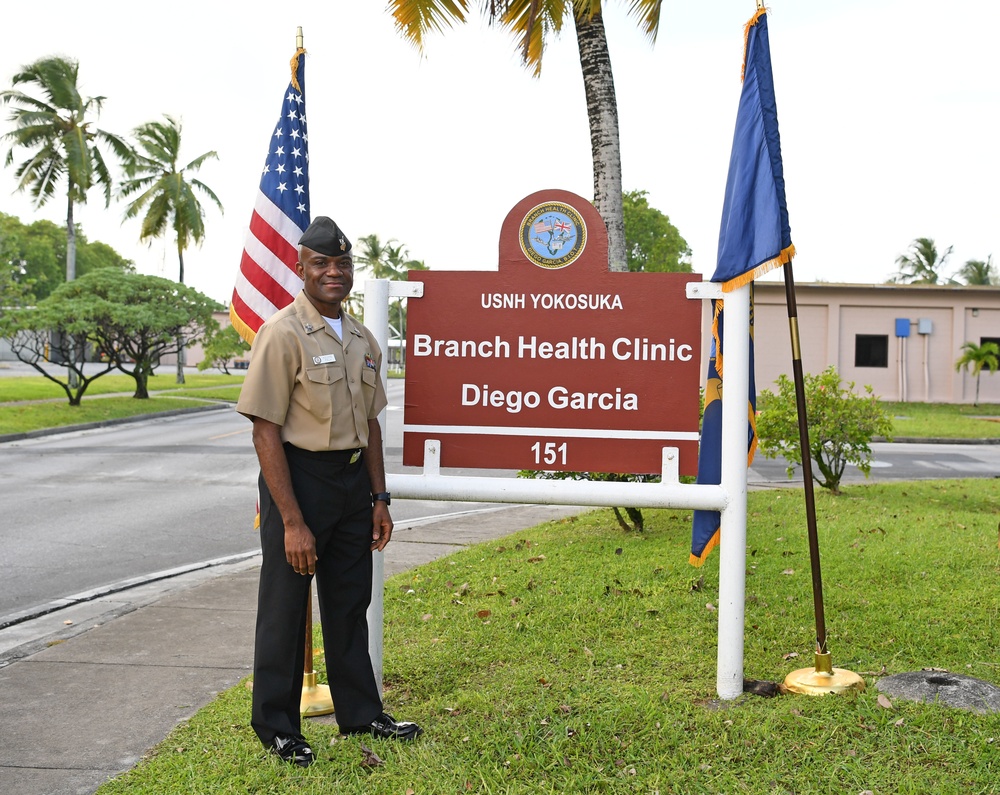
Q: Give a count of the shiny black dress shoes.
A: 2